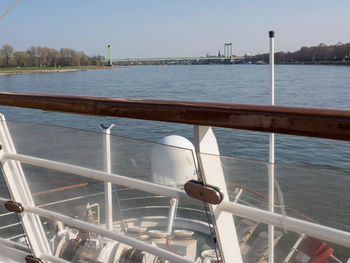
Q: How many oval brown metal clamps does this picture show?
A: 3